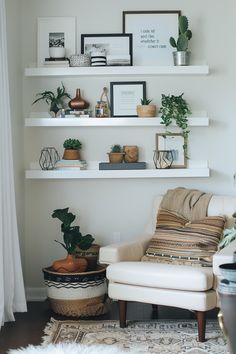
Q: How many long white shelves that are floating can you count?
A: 3